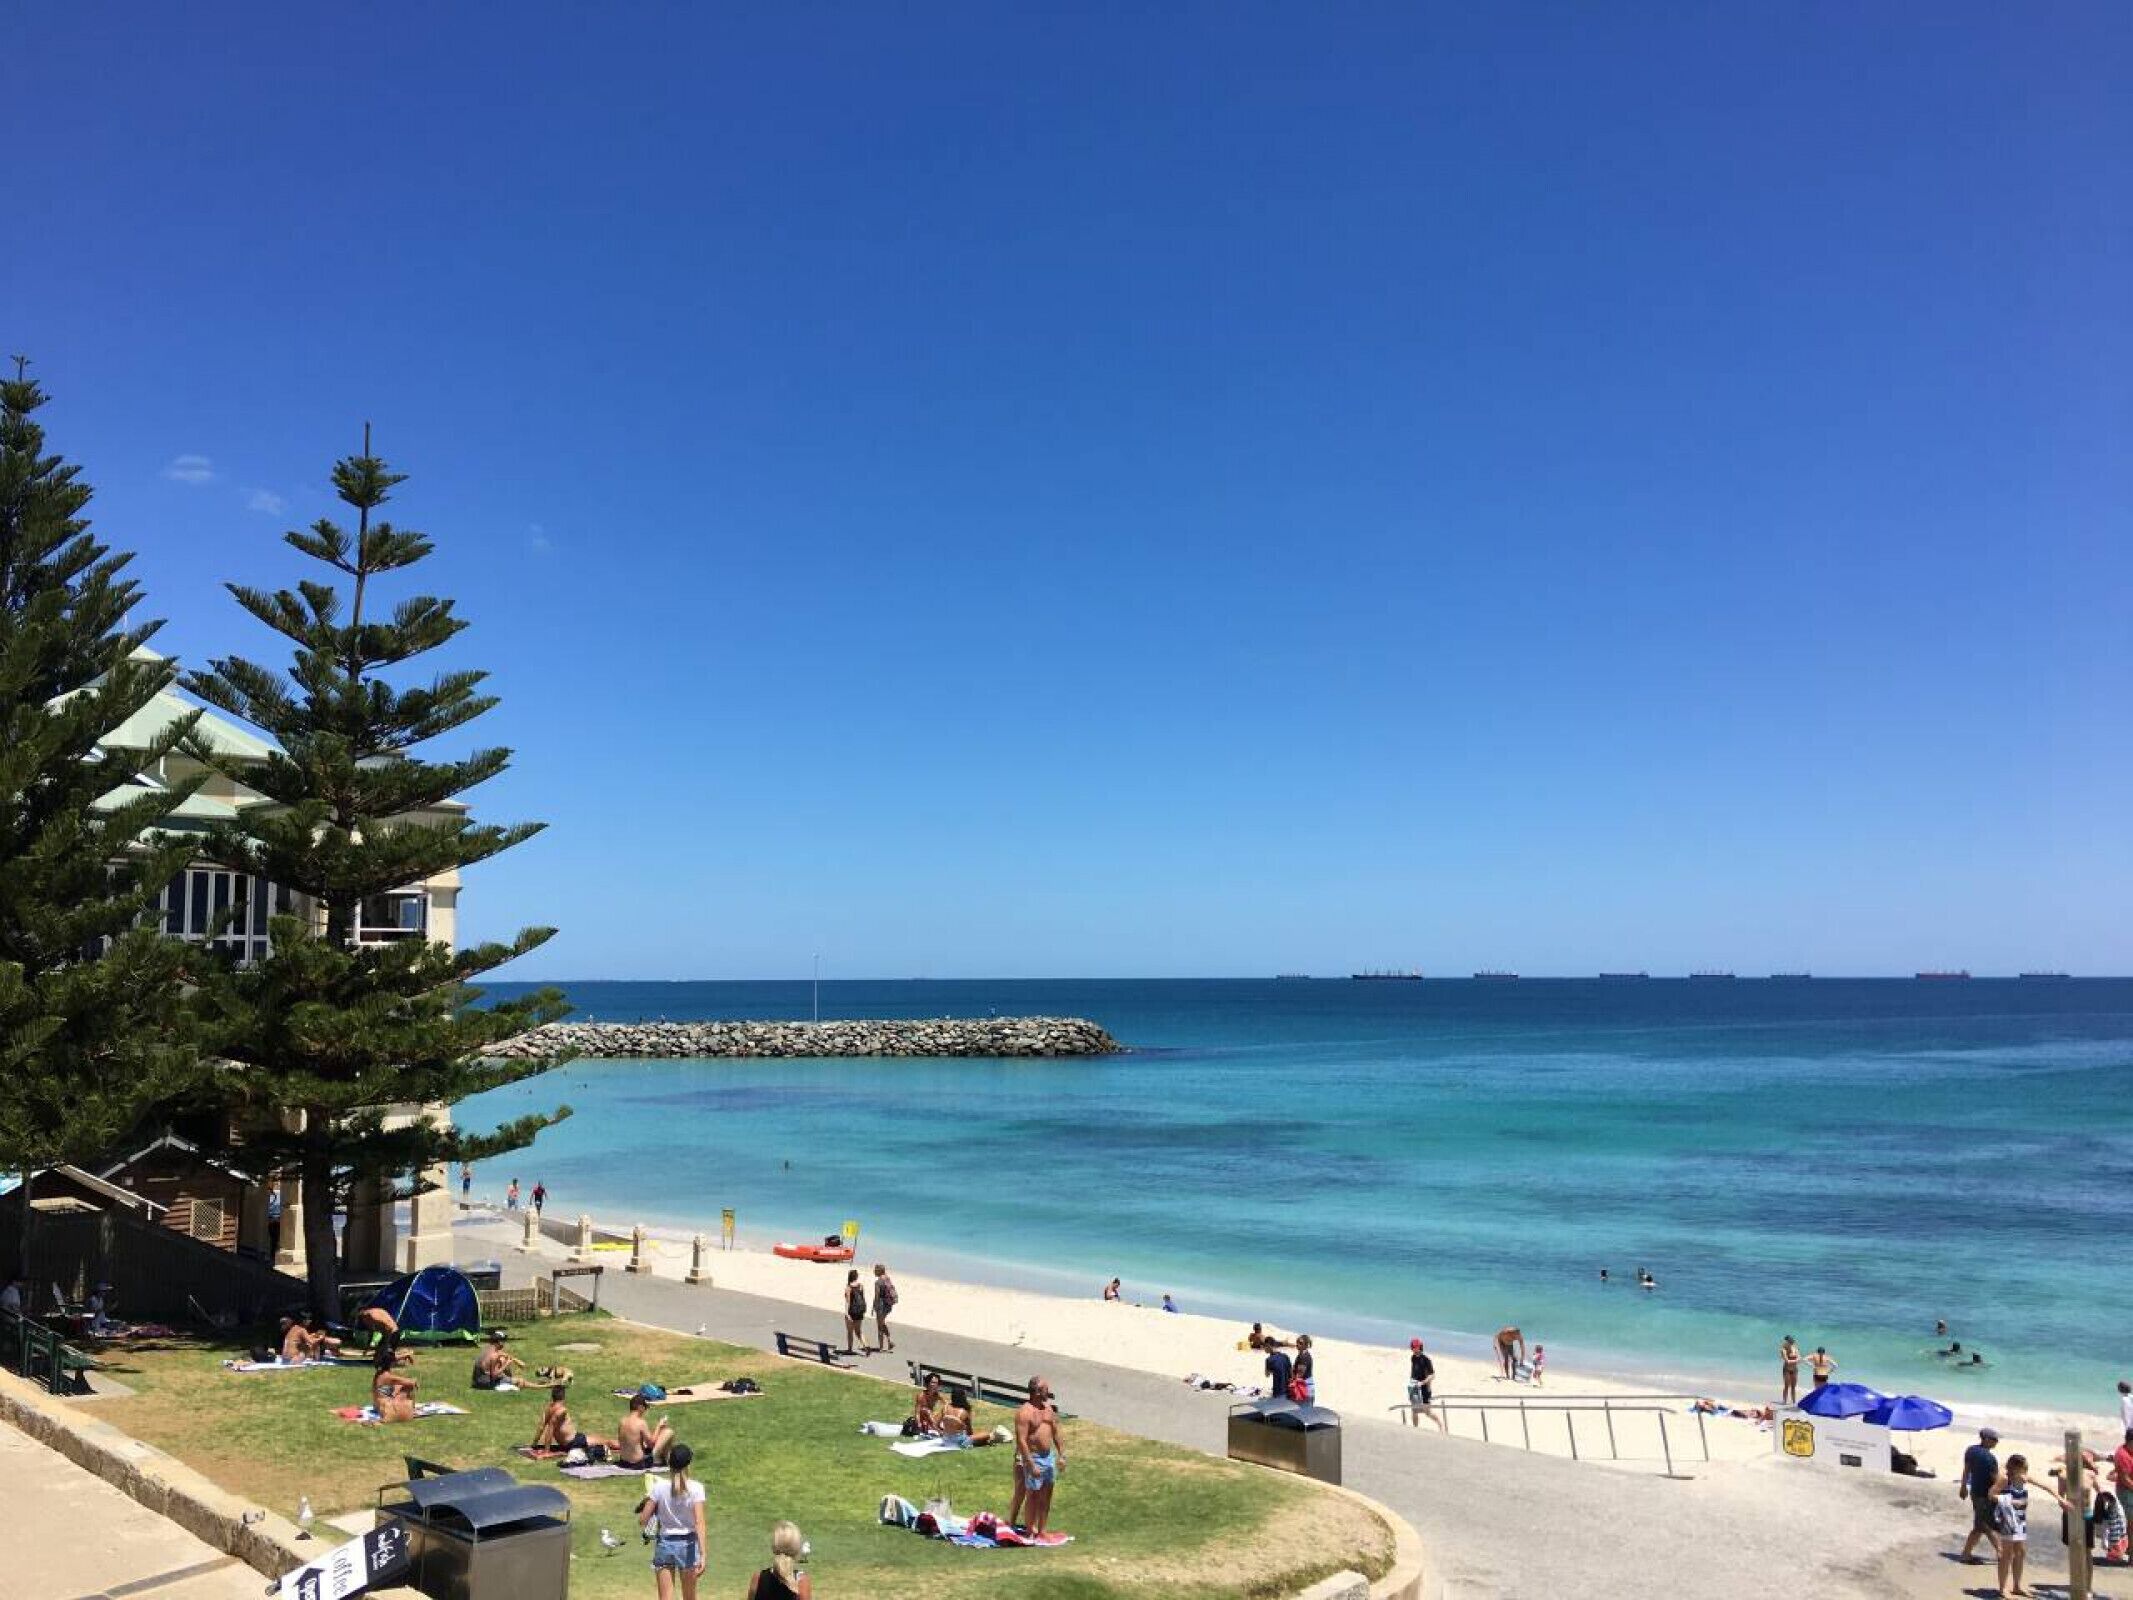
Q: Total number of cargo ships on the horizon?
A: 8